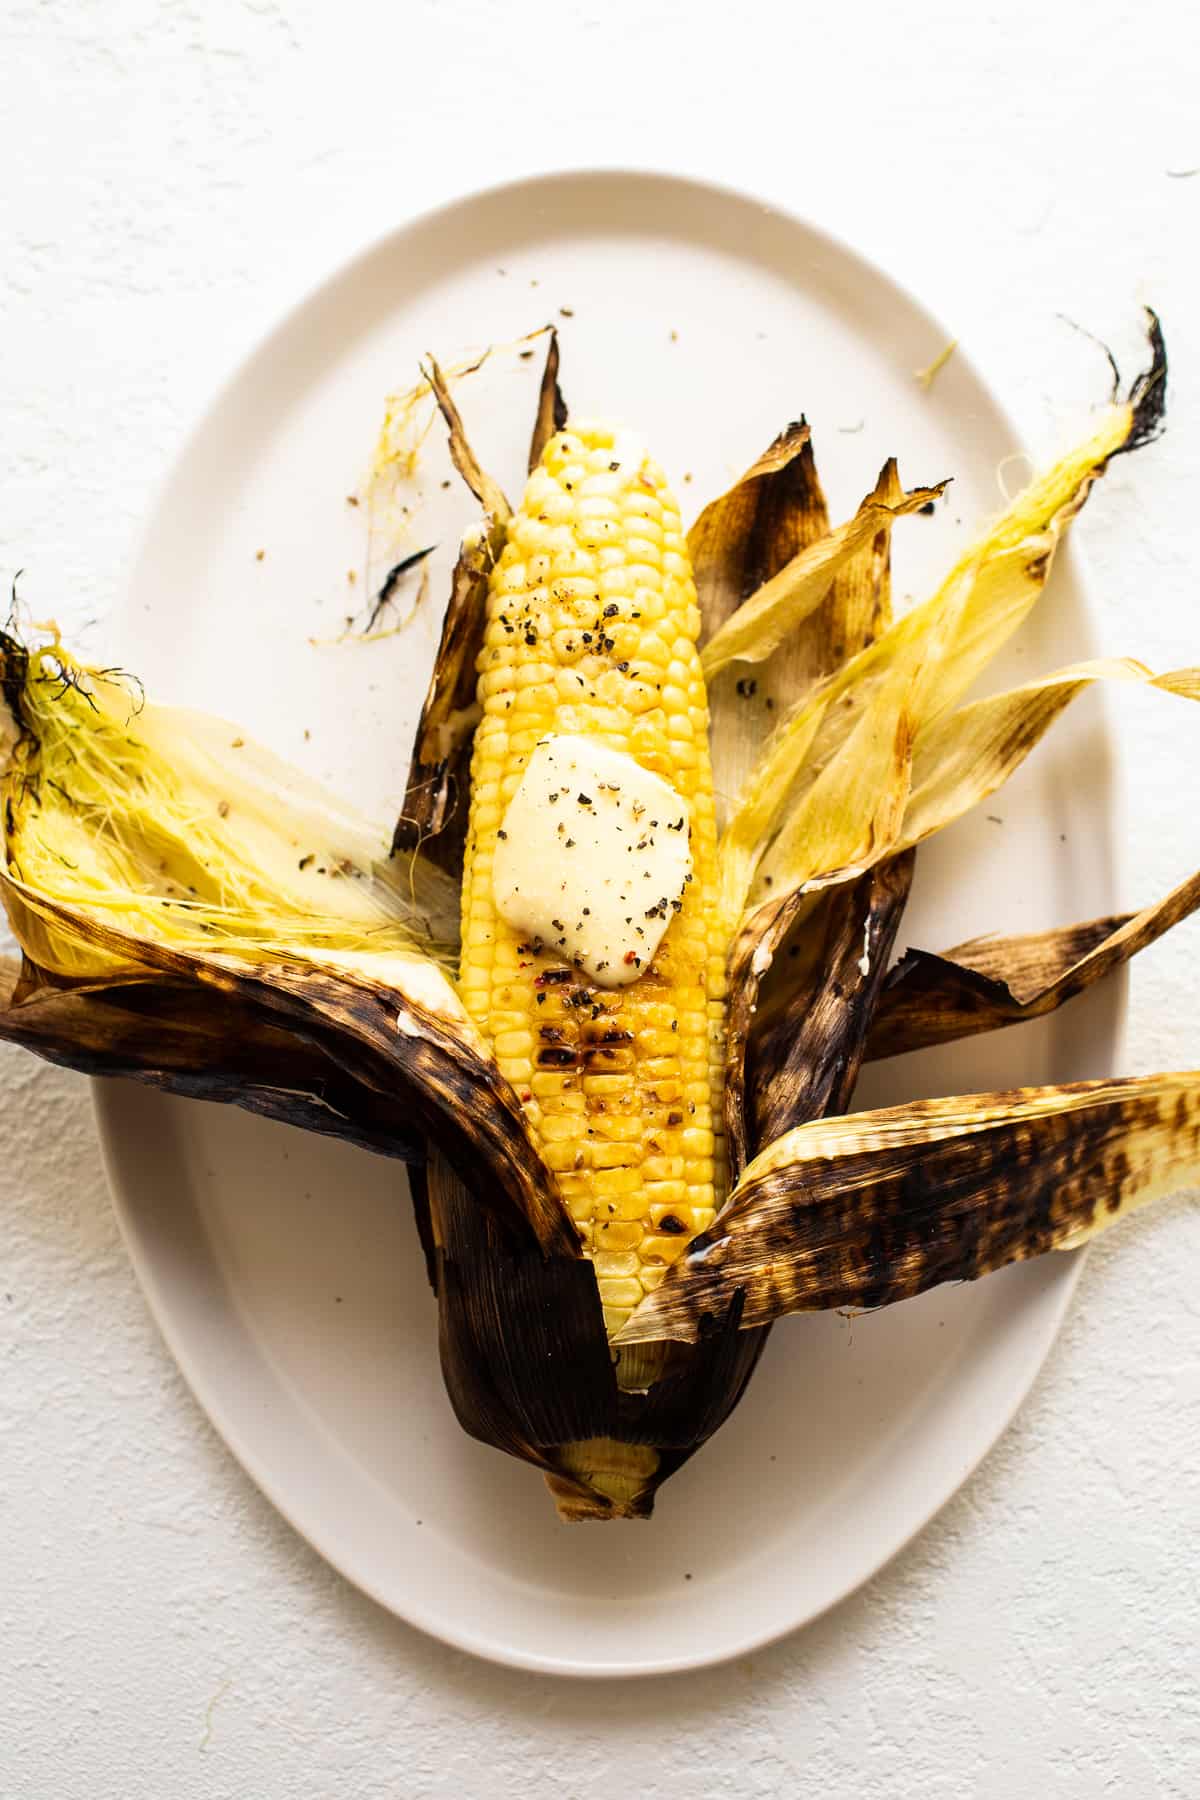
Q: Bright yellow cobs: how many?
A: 1